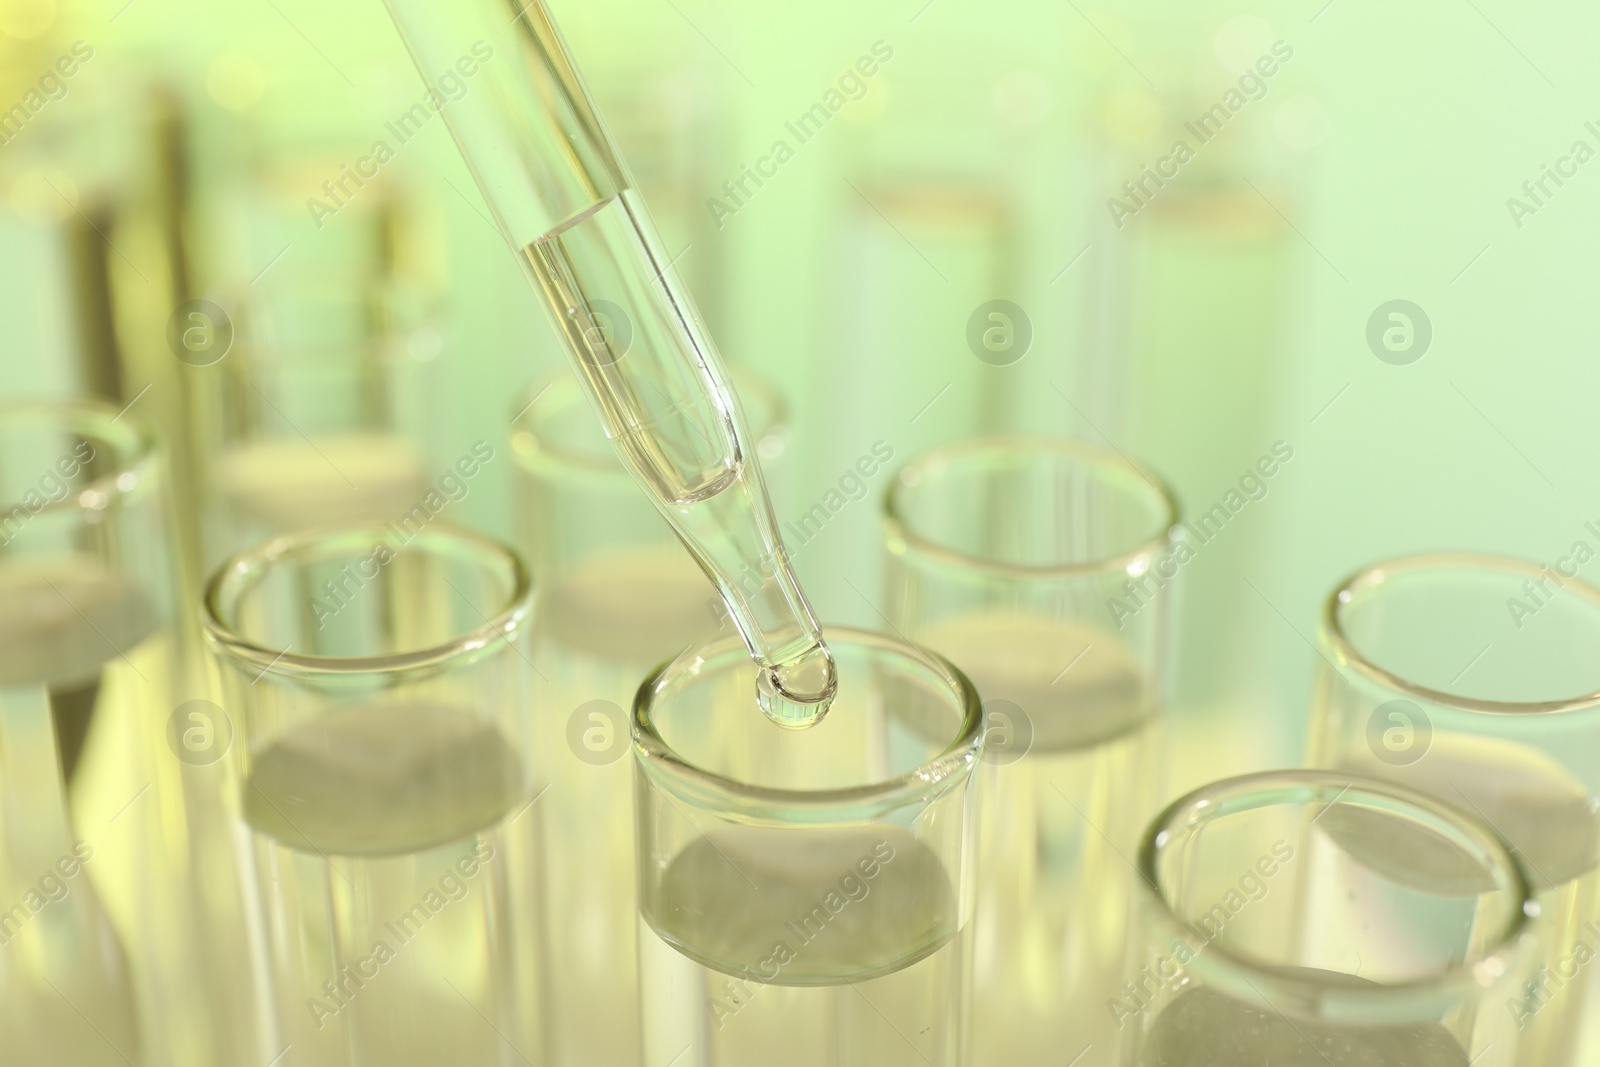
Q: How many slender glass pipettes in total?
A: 1